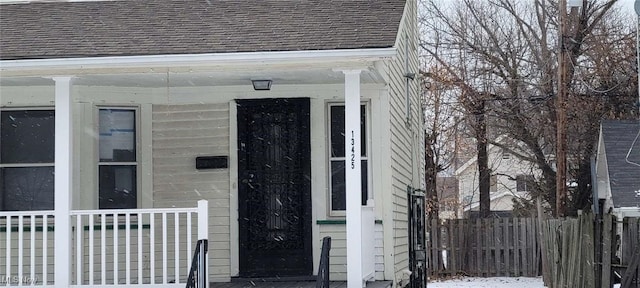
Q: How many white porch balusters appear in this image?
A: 14